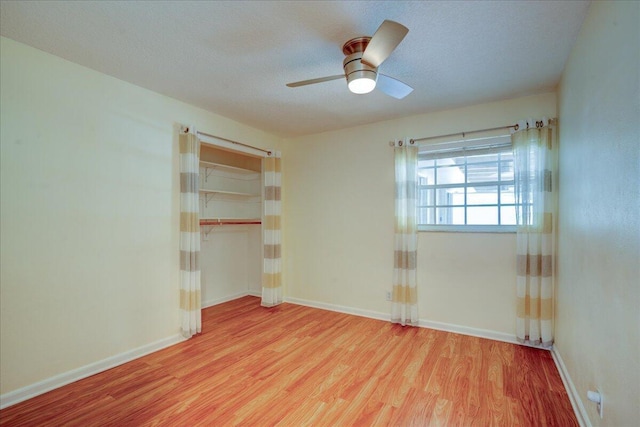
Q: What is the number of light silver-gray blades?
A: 3